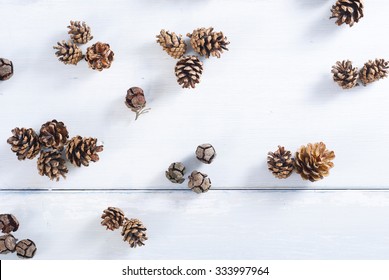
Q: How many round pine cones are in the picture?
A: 8